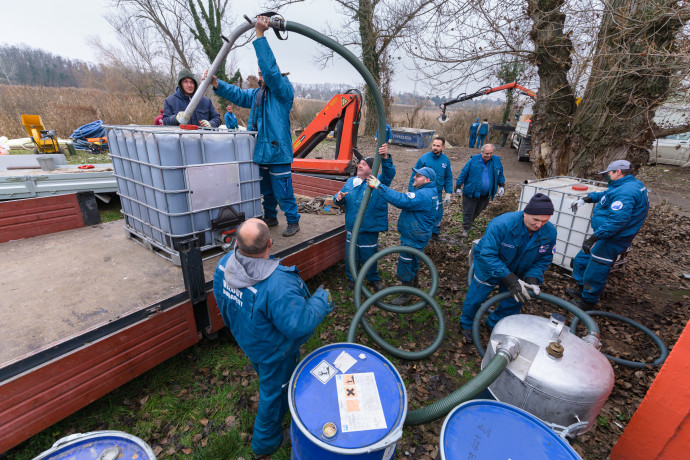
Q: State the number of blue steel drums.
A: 3